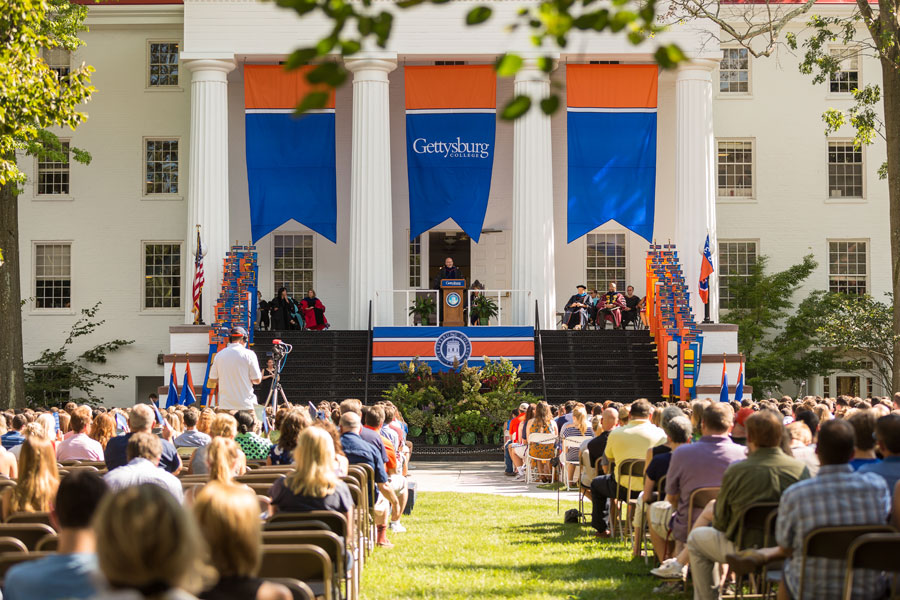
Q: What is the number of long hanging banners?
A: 3